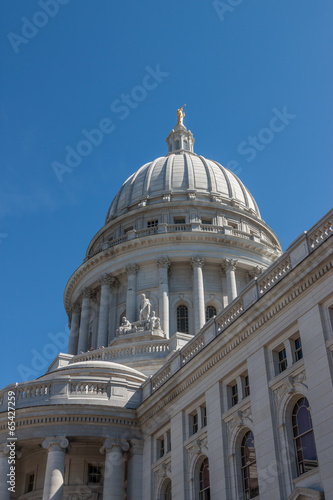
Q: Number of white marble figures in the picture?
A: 3